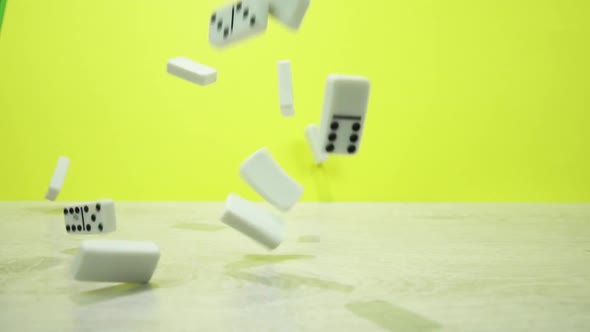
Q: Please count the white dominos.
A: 11